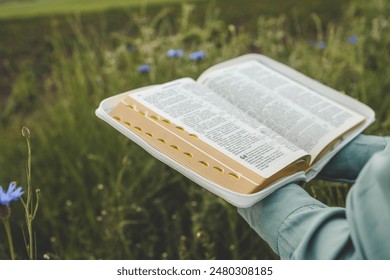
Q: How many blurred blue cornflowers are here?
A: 5